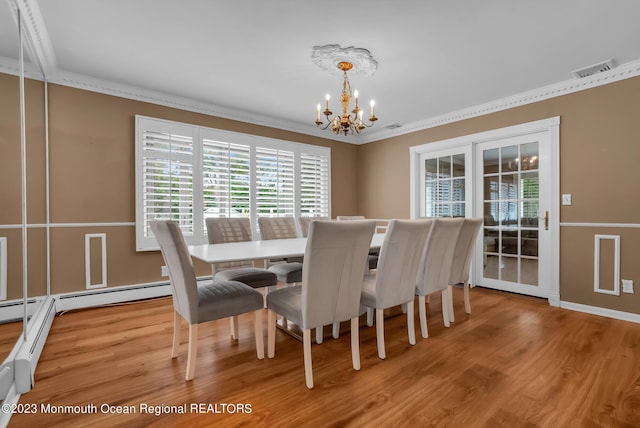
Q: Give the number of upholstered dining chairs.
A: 9